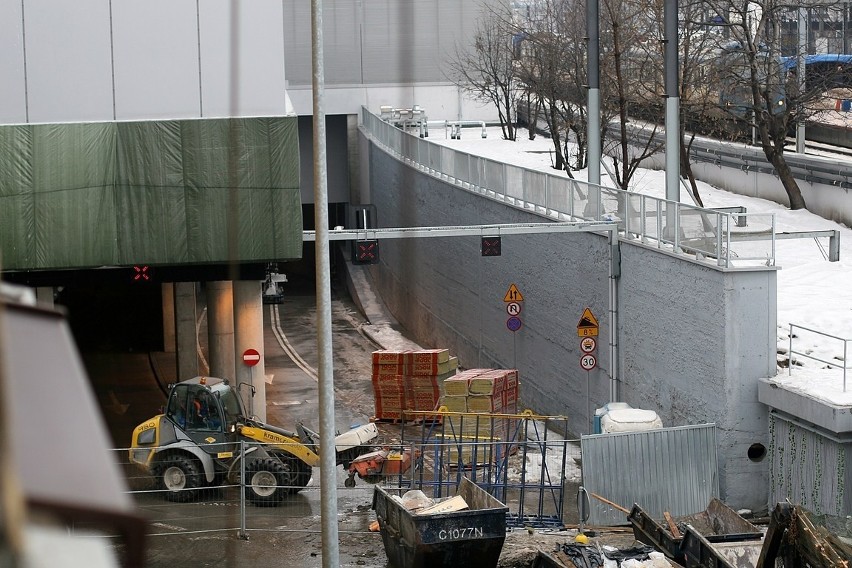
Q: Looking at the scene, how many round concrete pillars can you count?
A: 2